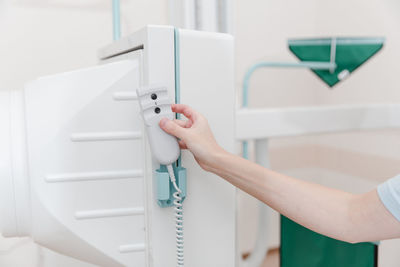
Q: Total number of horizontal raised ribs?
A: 5